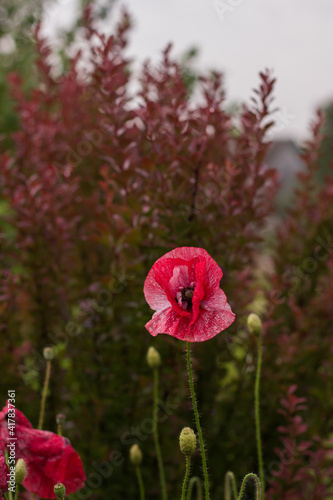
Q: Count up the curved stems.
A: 3